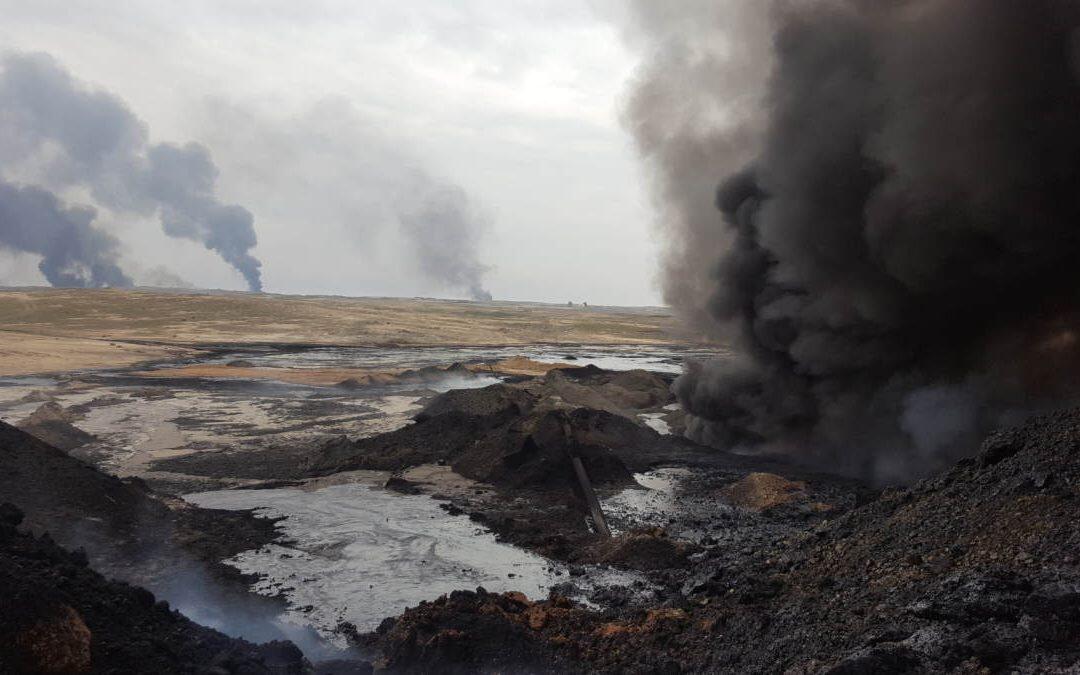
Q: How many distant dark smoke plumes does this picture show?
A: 3